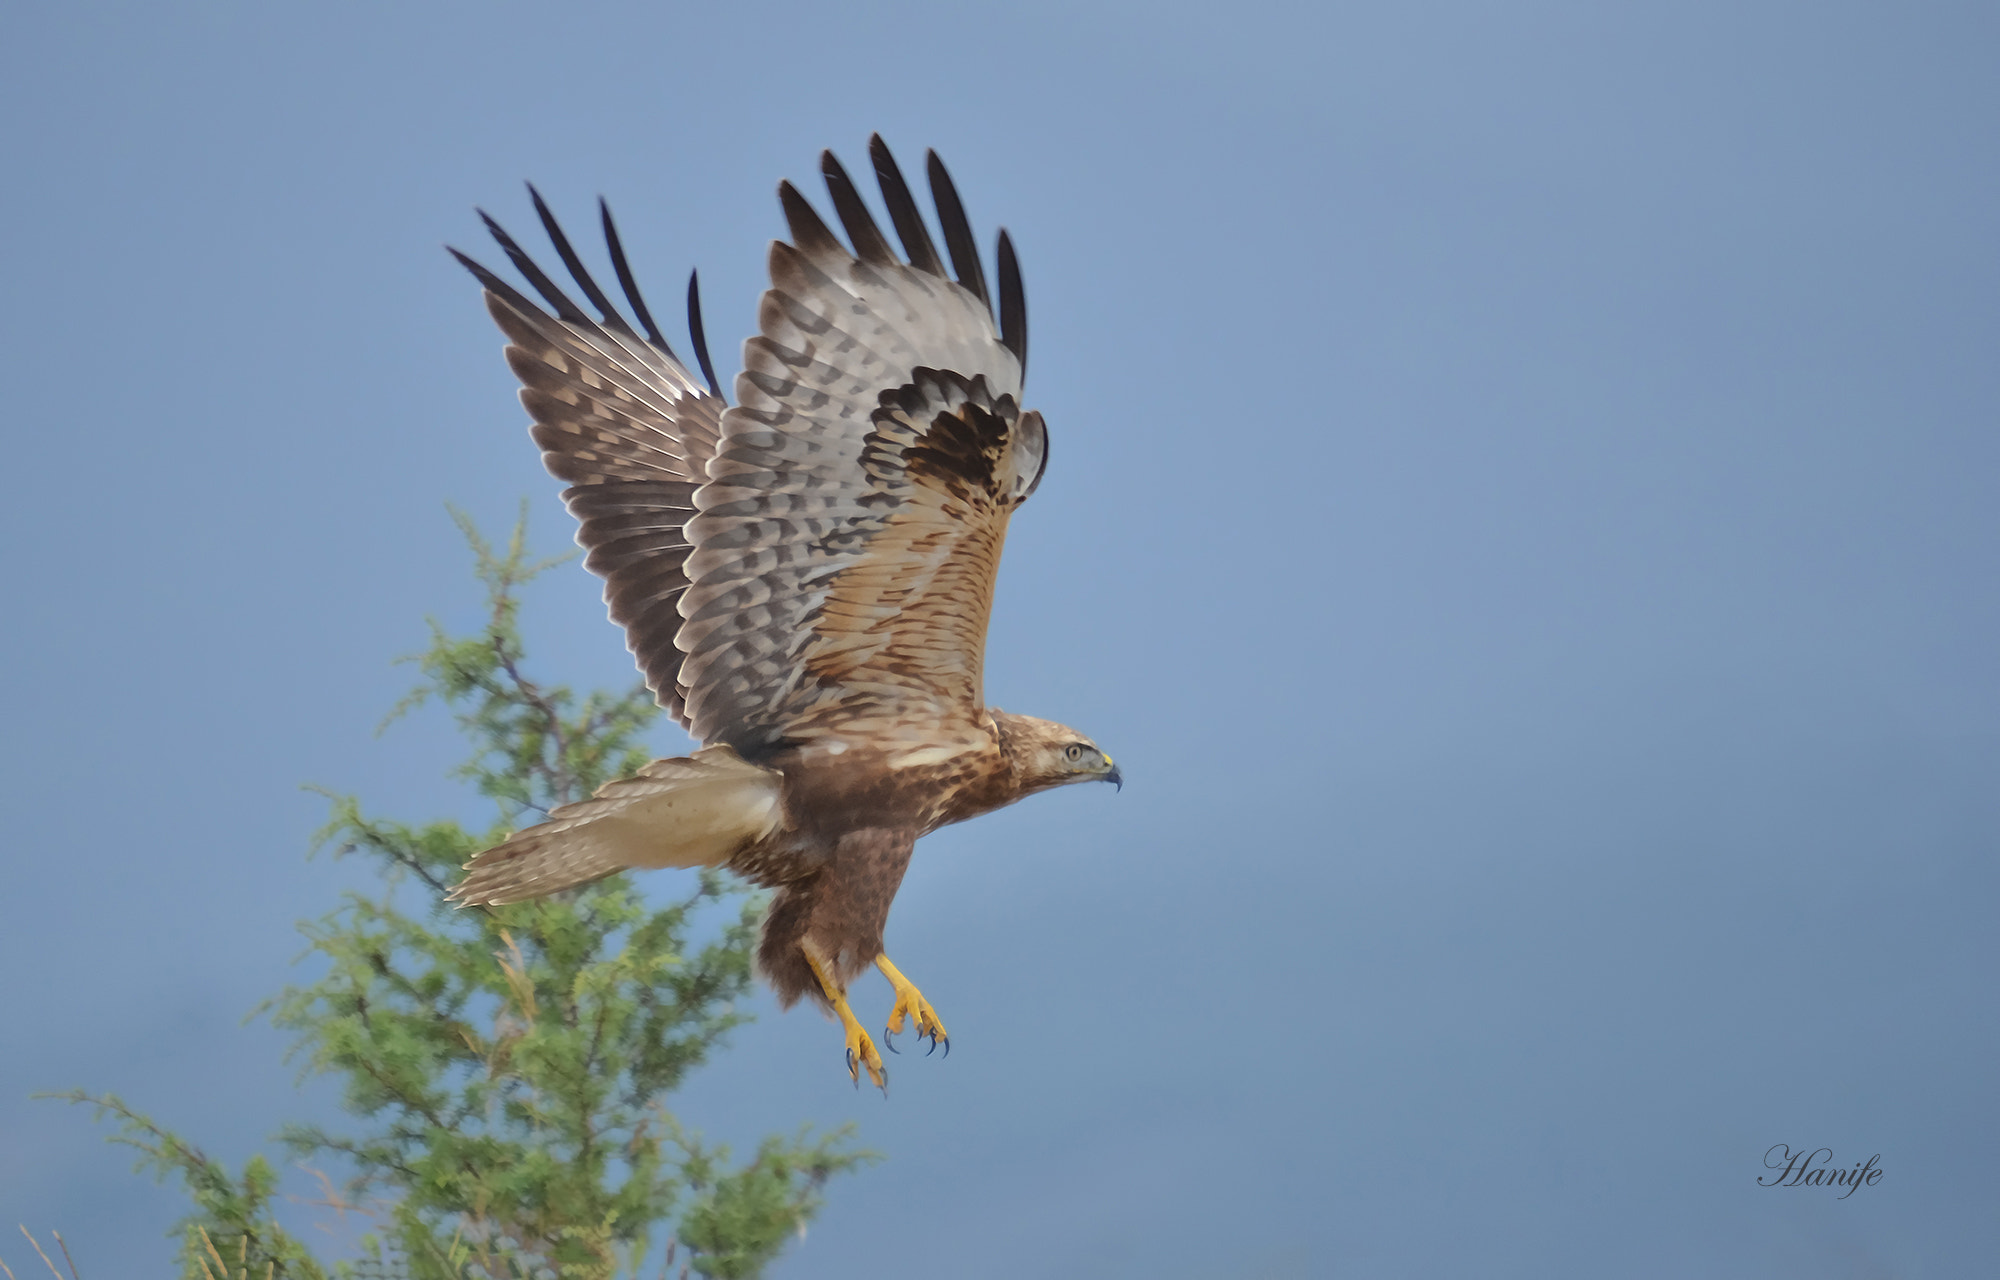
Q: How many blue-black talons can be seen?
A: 8